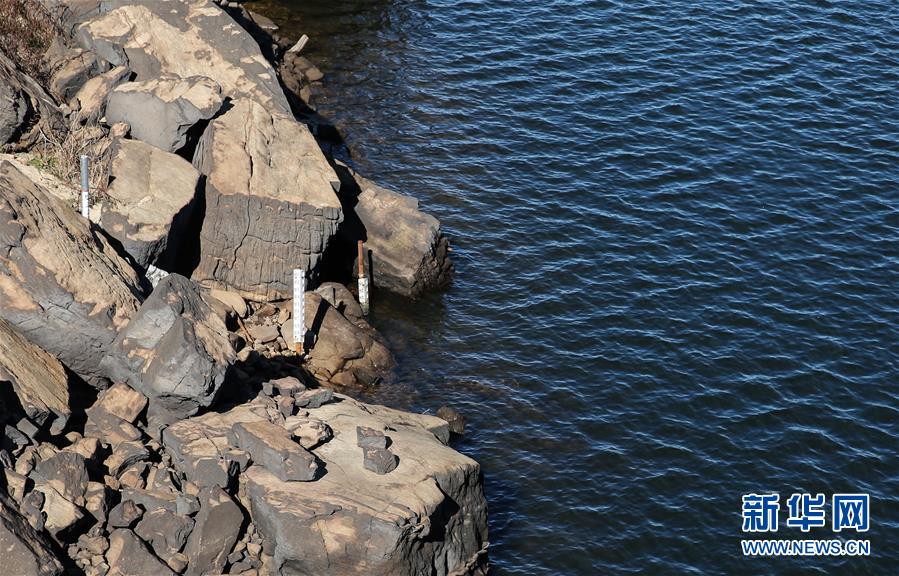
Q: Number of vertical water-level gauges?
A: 3